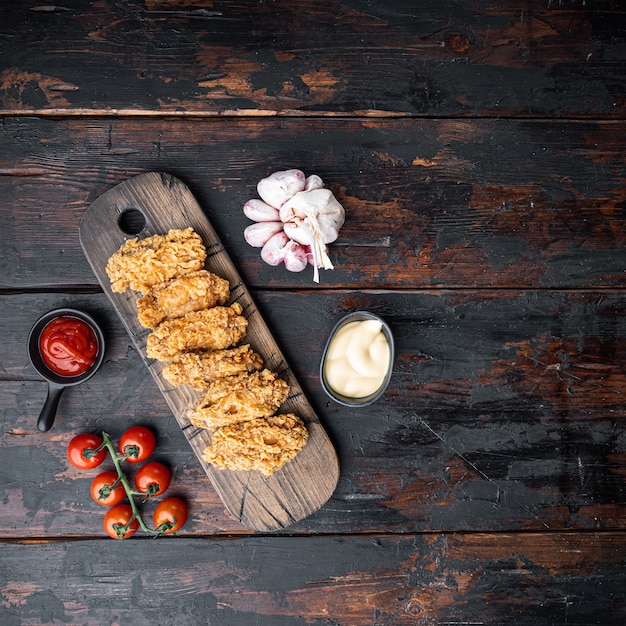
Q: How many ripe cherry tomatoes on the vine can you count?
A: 6